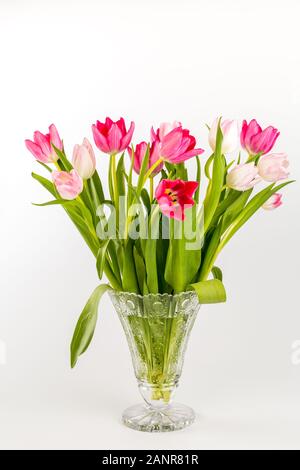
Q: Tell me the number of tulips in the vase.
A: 13